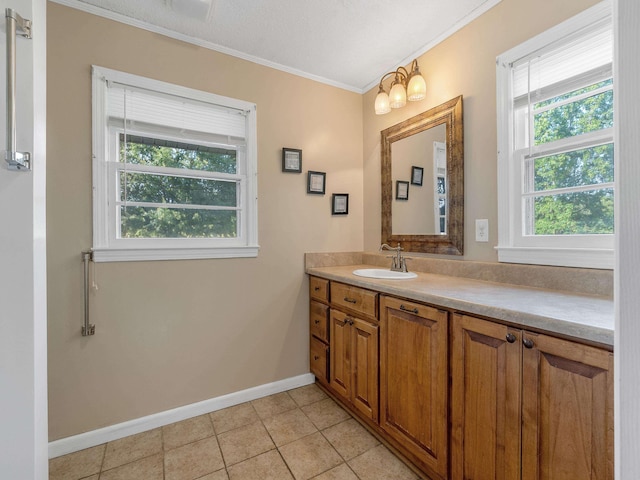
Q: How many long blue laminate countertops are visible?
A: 0